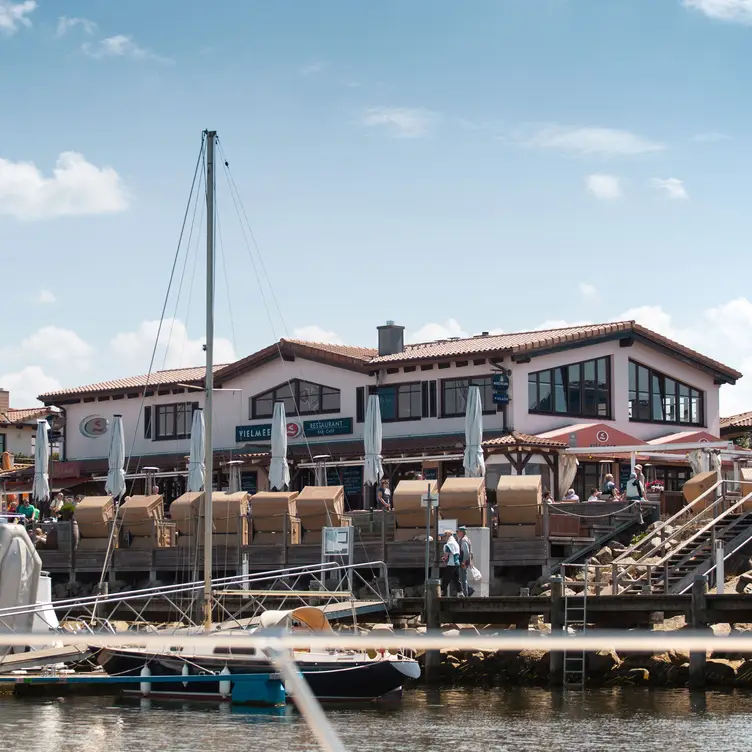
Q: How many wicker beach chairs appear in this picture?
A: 11